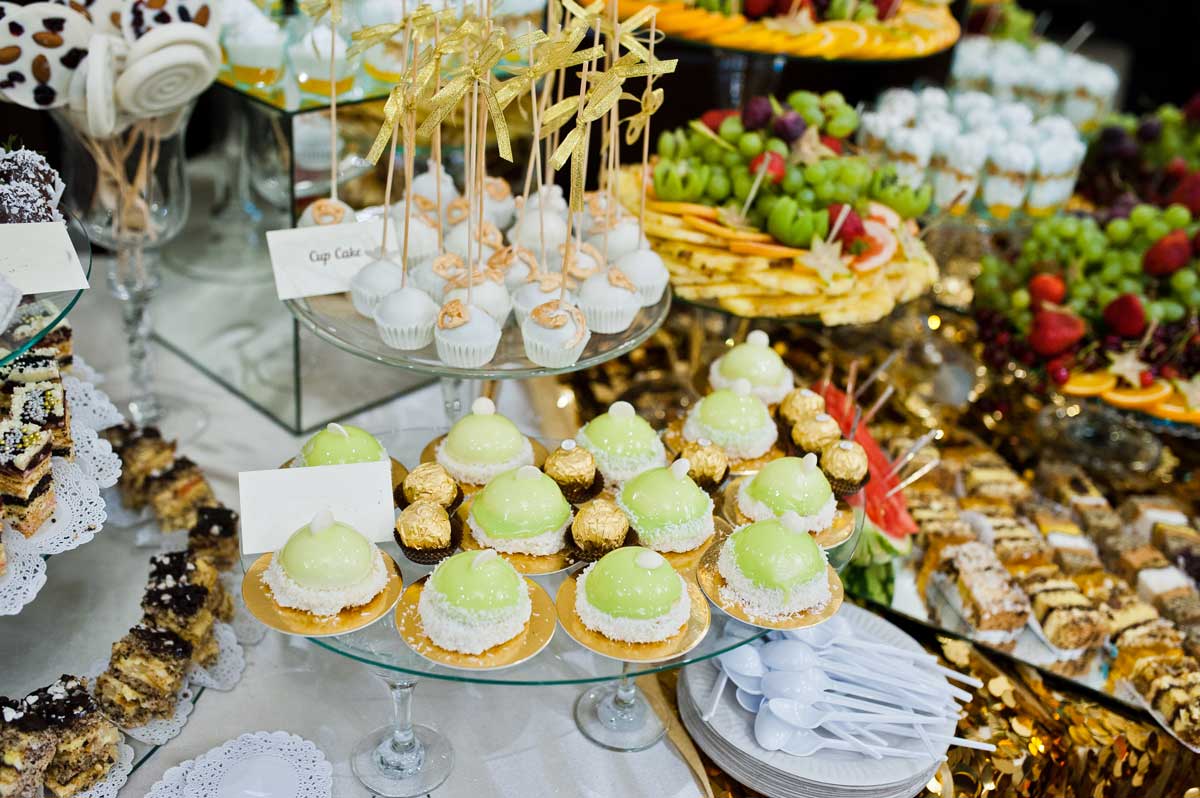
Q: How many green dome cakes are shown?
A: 12